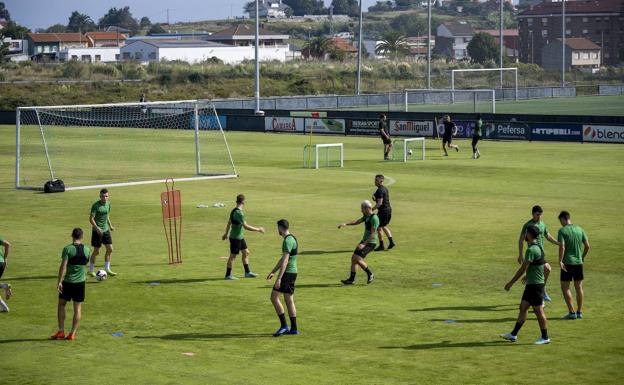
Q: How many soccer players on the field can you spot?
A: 13